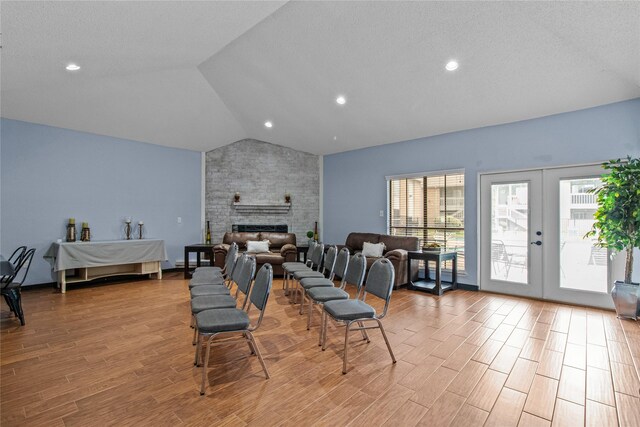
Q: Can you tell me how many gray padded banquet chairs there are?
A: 12